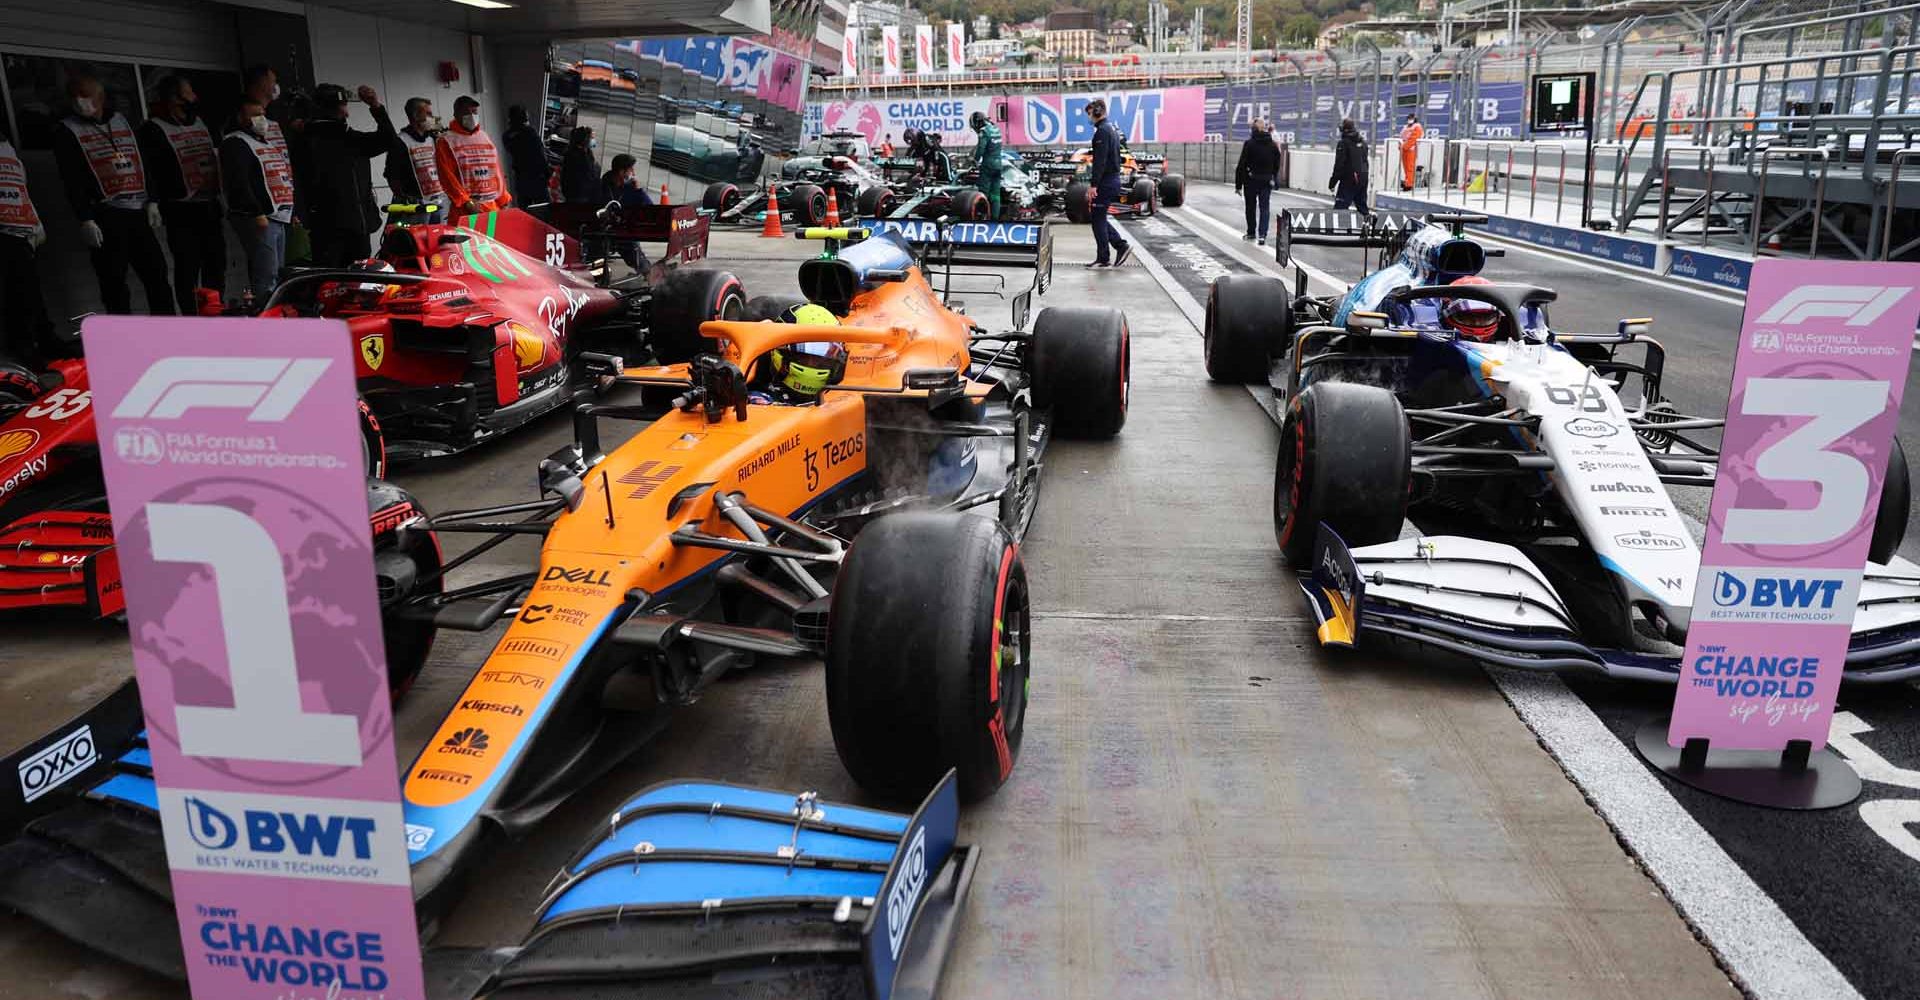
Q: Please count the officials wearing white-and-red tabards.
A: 7